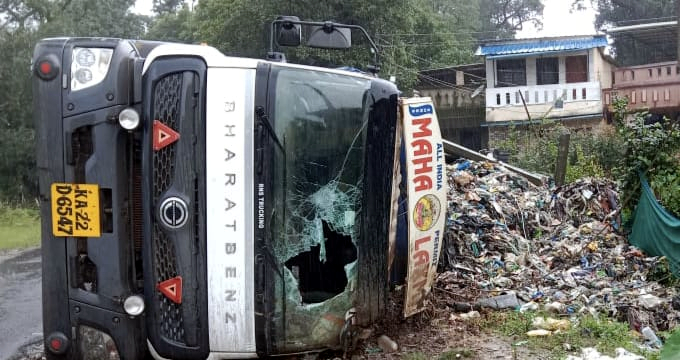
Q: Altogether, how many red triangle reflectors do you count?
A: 2